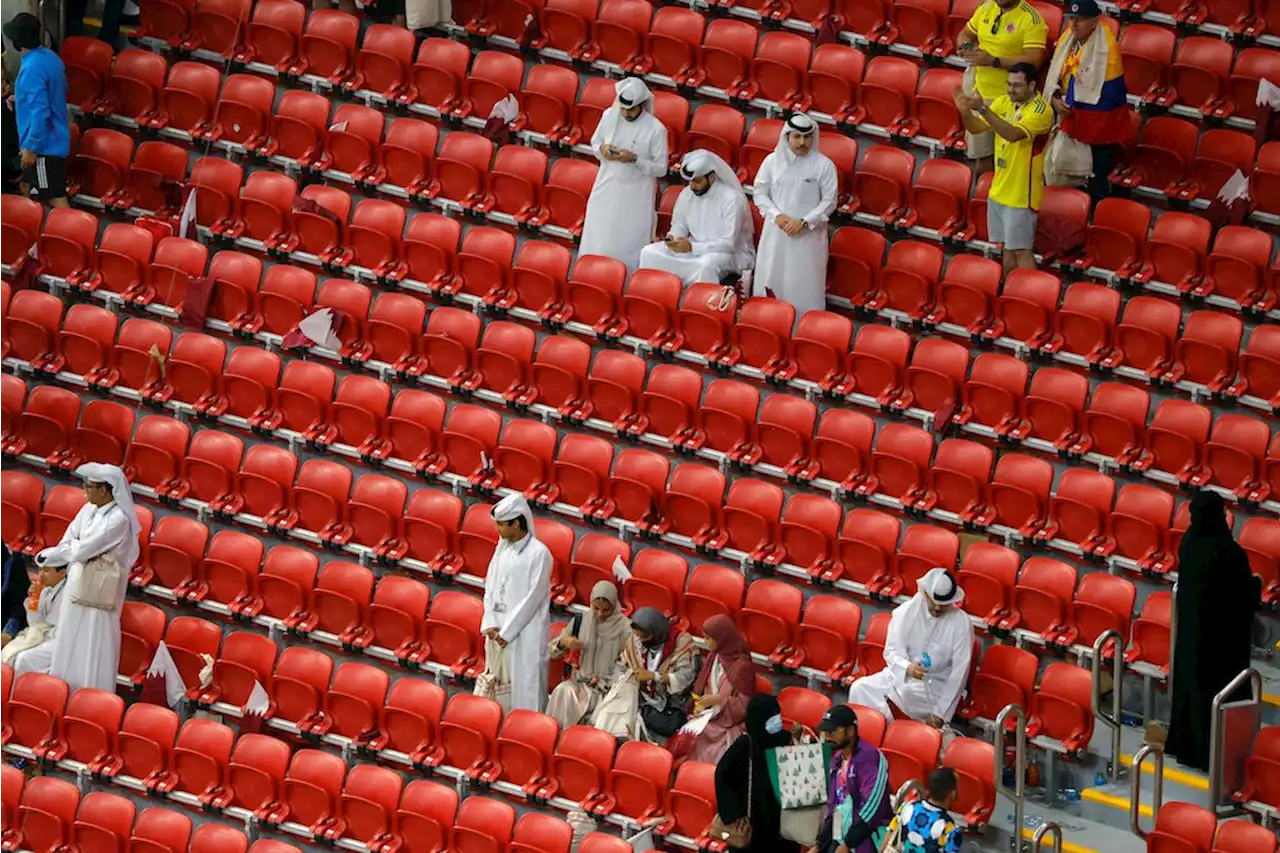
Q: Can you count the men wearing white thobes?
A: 7